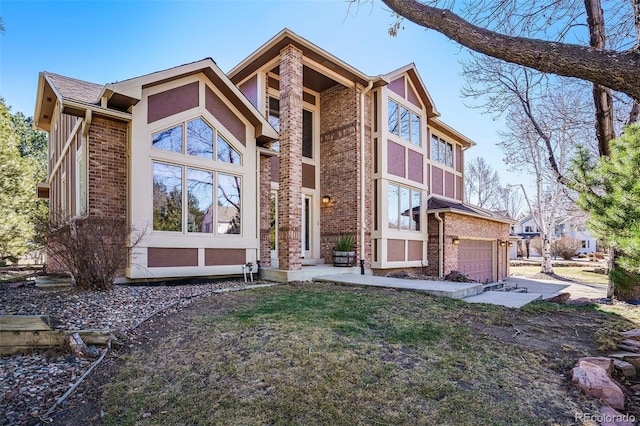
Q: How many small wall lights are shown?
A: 4